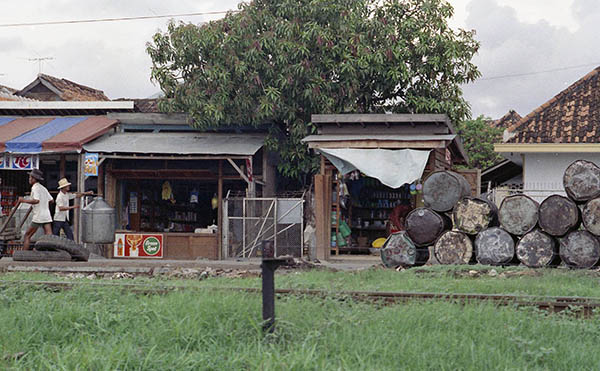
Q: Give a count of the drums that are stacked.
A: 12